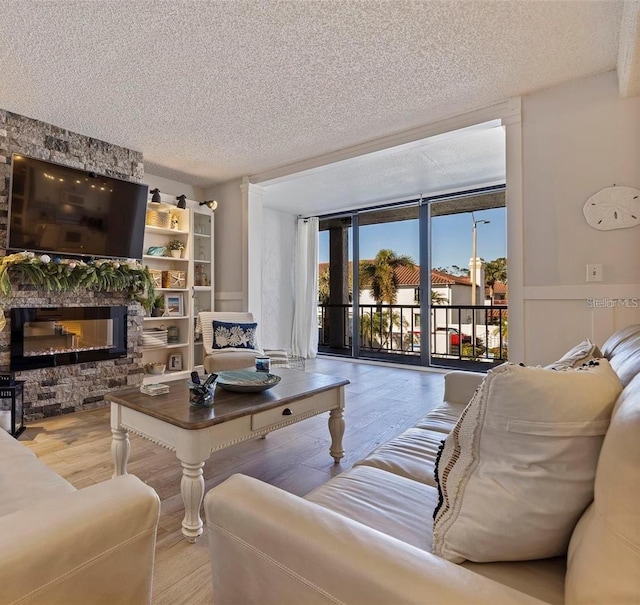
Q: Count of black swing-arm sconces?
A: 3